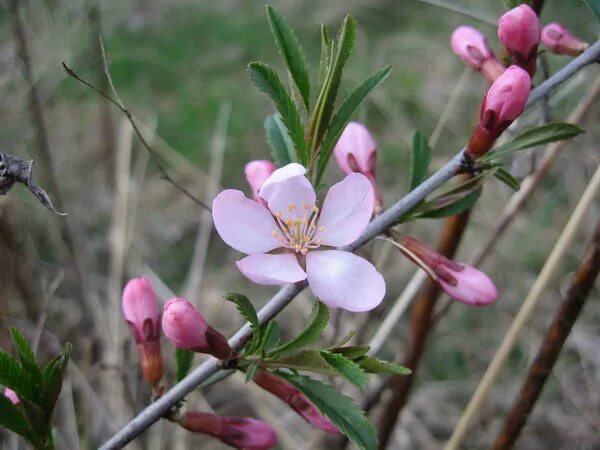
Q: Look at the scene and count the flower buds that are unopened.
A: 12